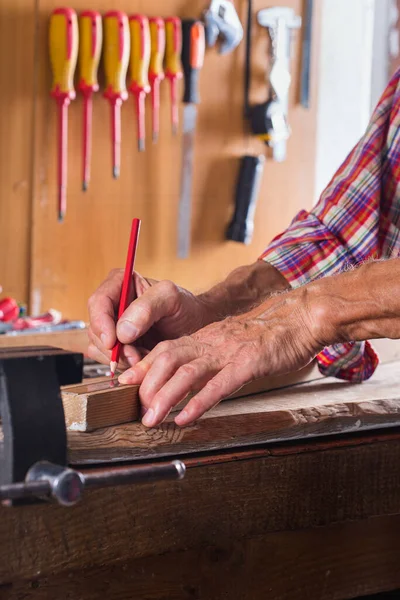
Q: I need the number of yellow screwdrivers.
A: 6